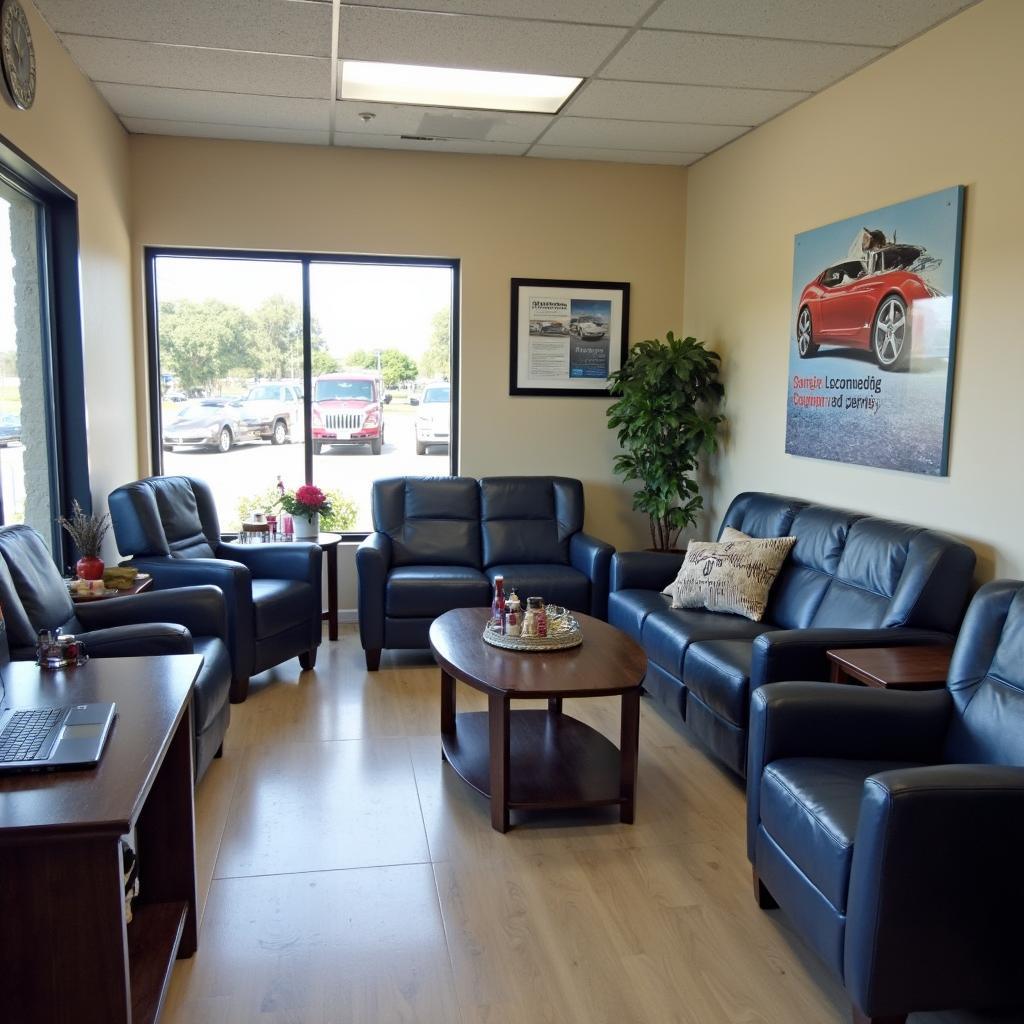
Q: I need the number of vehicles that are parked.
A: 4